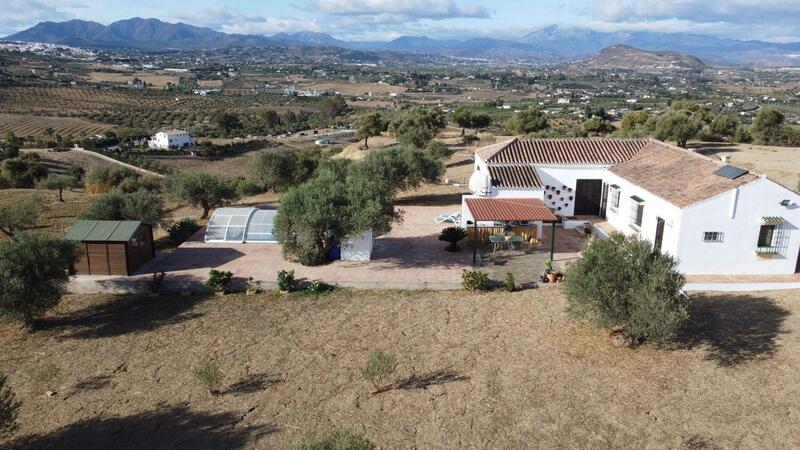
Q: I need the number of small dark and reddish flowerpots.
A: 11